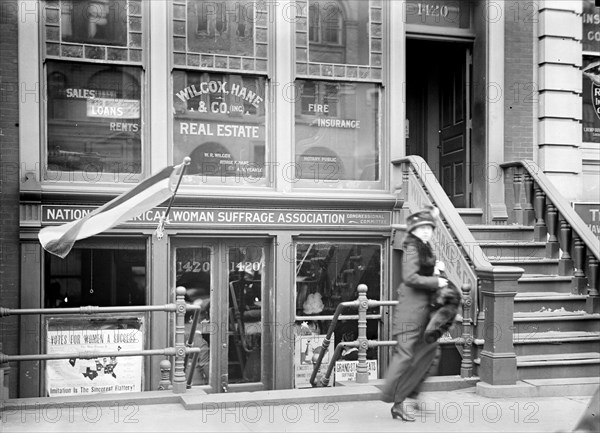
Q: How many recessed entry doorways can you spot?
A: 2